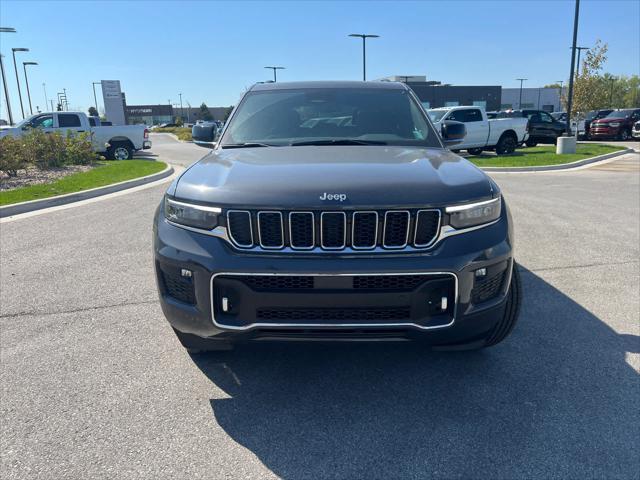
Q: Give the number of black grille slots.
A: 7